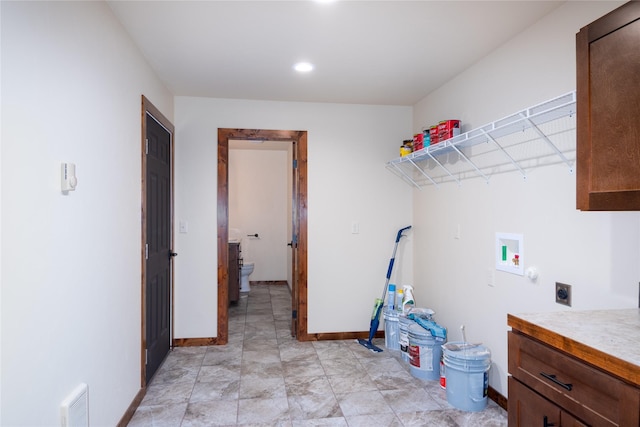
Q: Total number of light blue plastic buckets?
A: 4